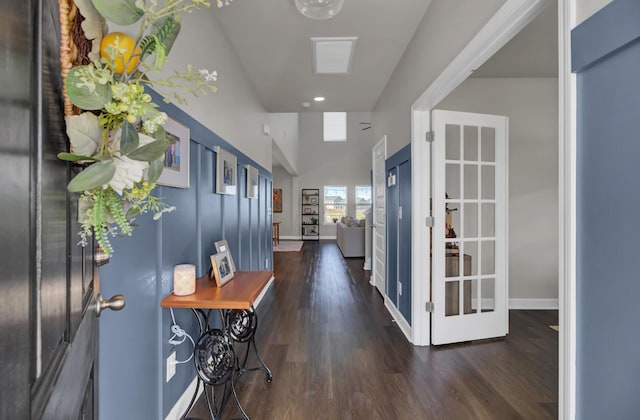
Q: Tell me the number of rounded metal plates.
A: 2